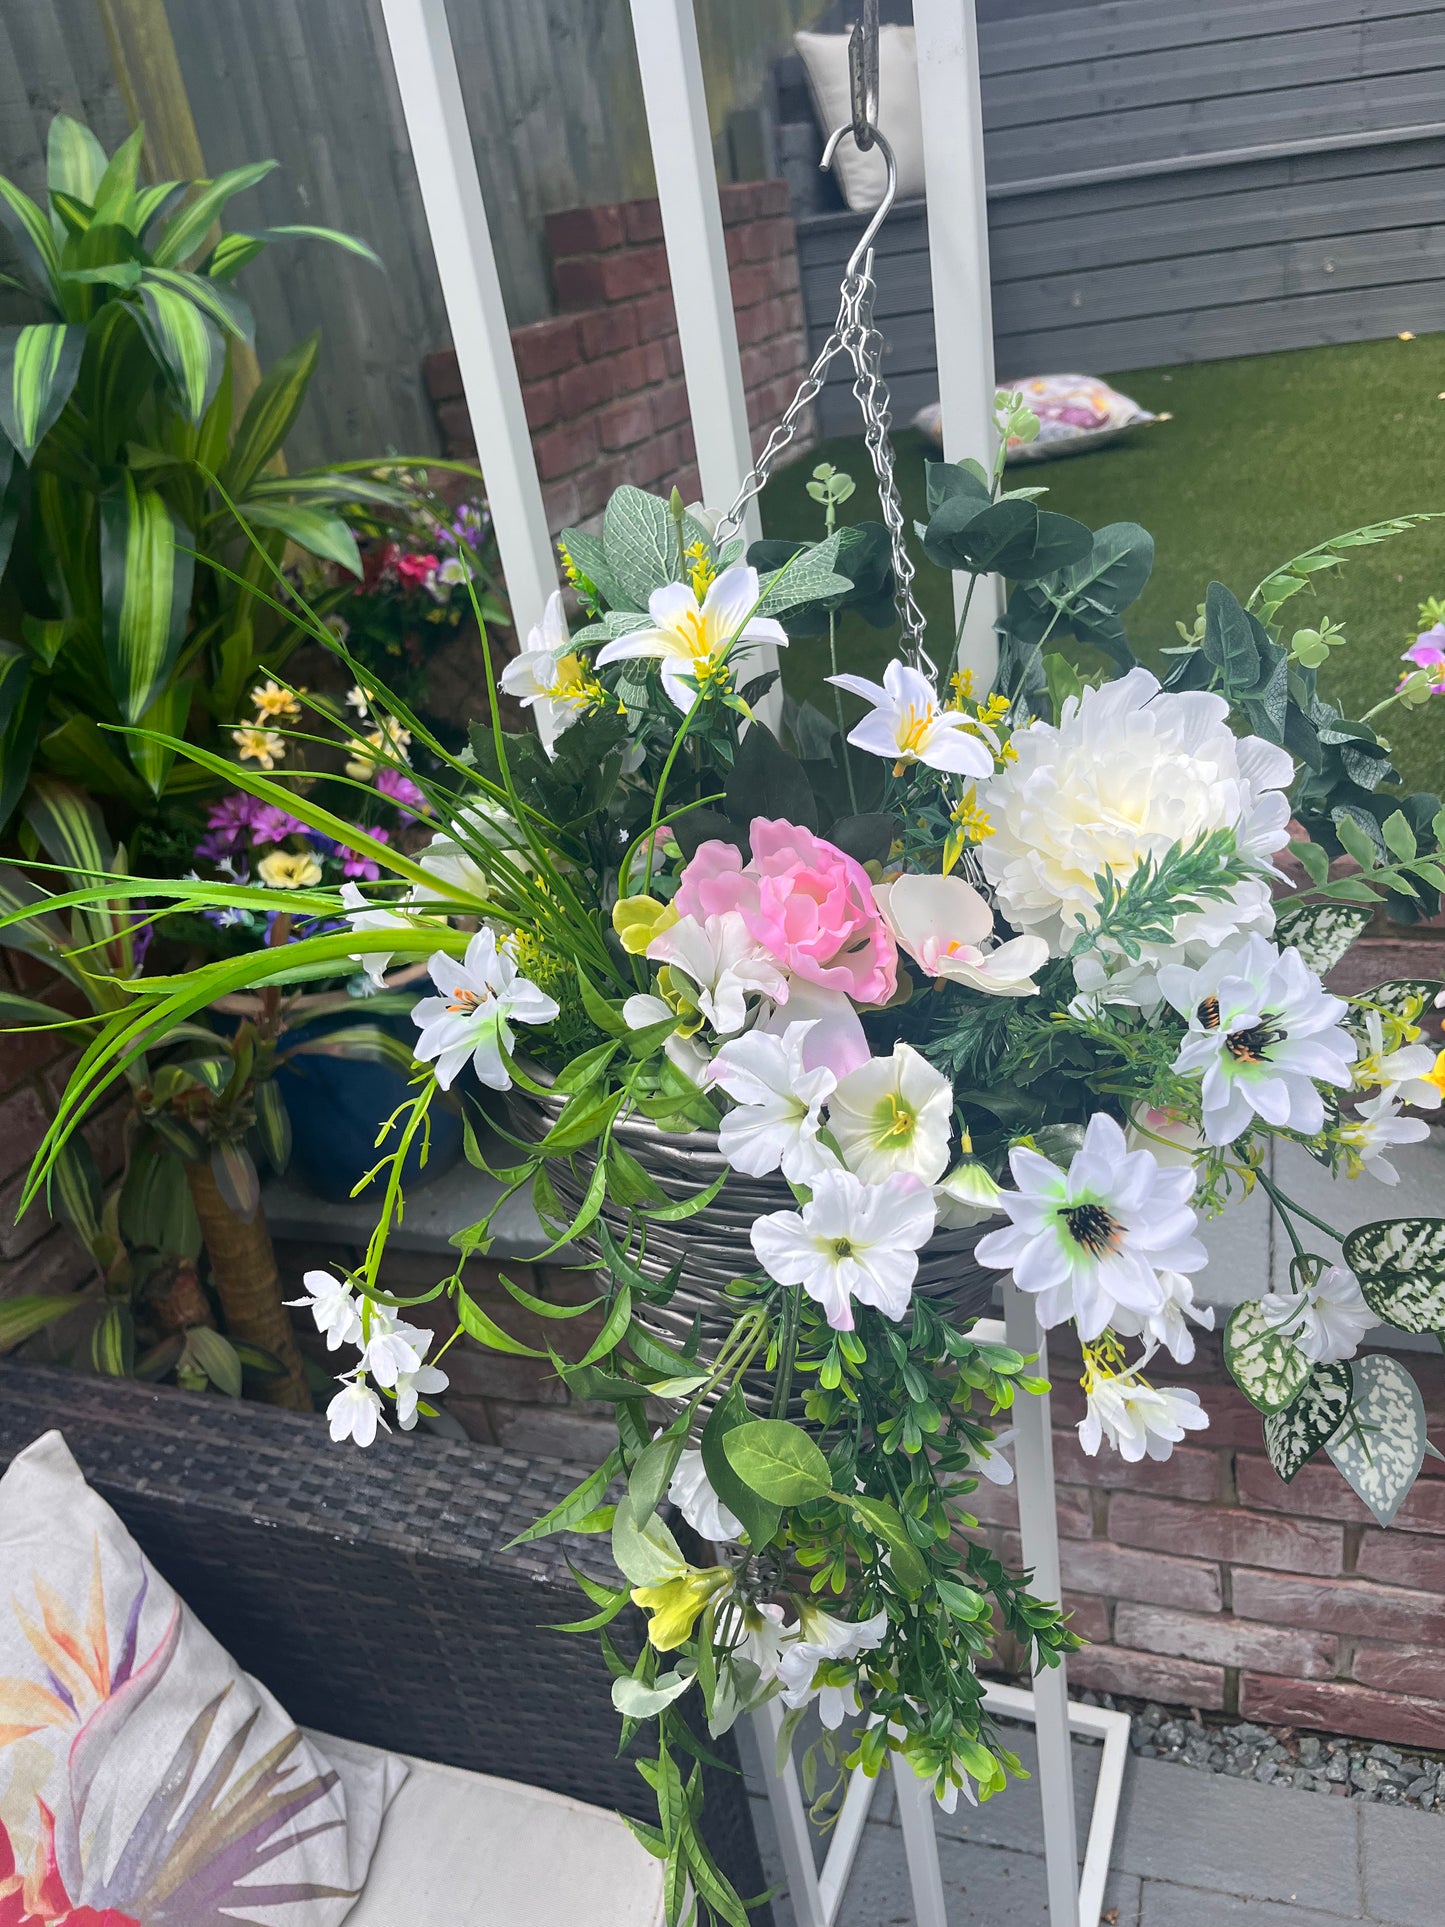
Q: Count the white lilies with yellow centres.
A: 3